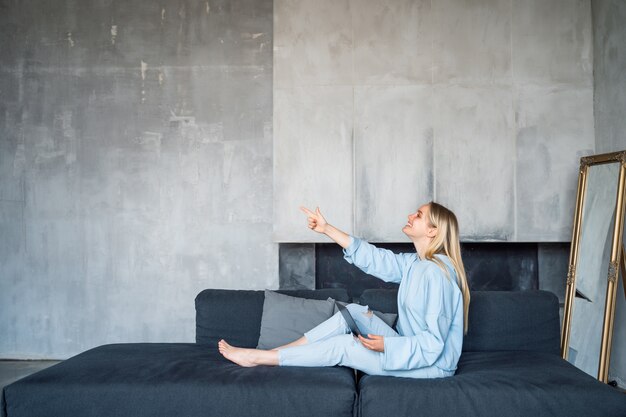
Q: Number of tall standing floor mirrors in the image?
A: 1